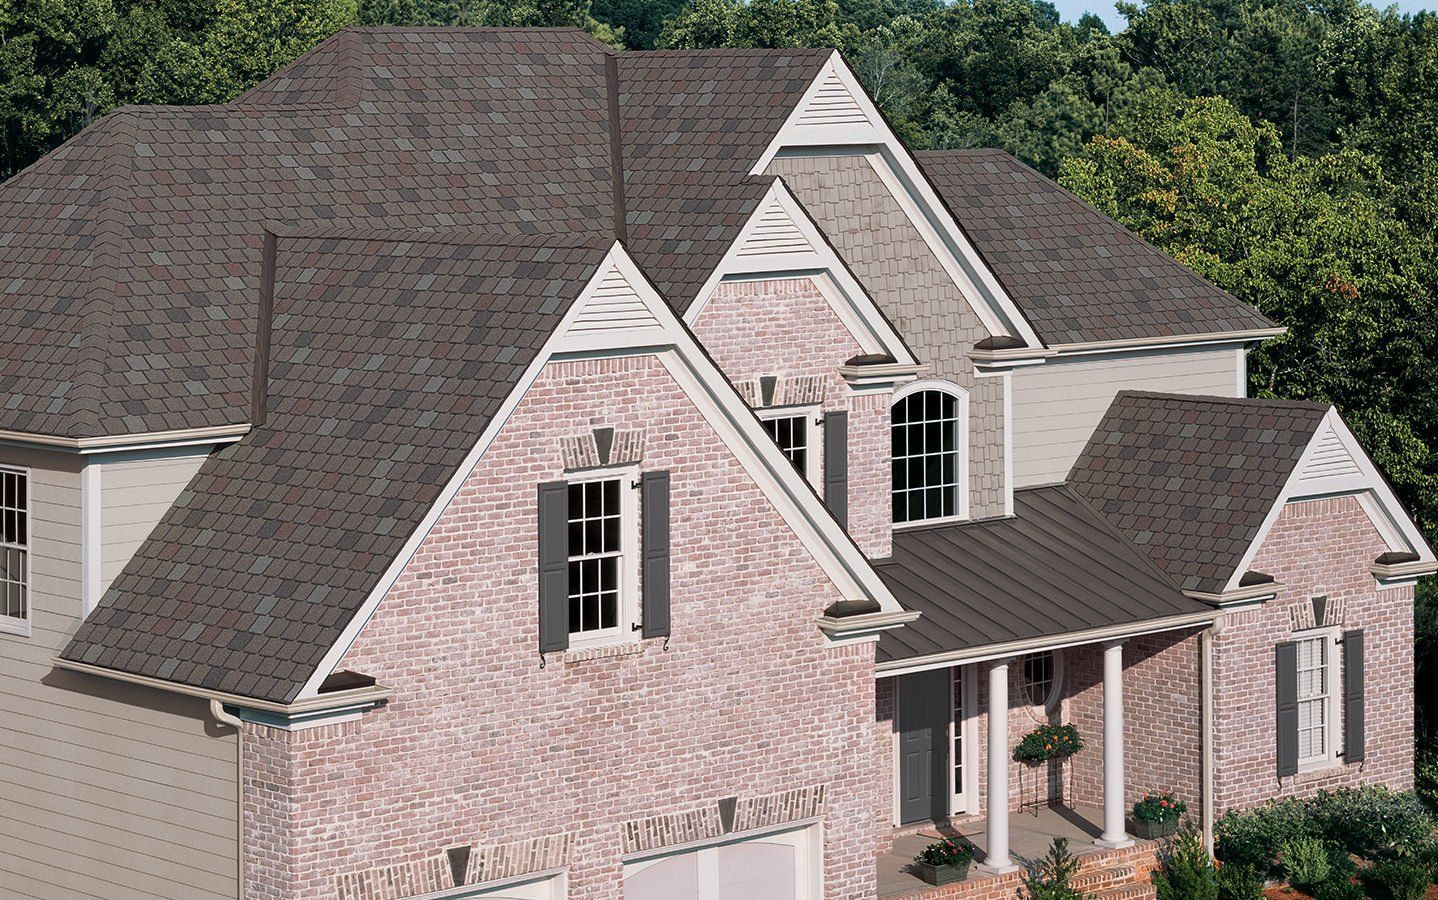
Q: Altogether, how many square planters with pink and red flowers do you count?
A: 2